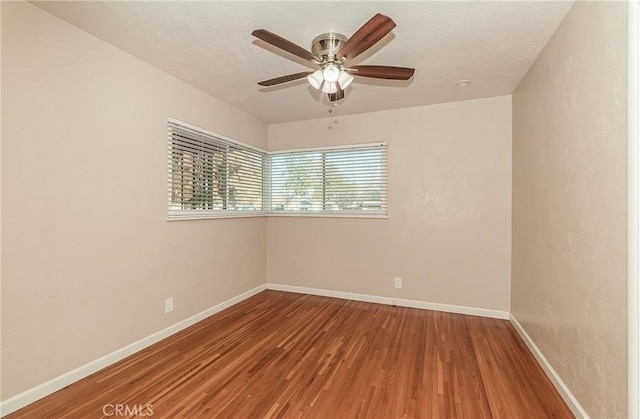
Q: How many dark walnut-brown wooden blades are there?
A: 5